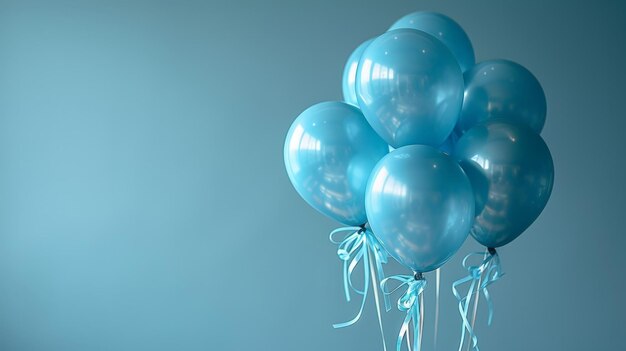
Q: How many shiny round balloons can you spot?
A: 7